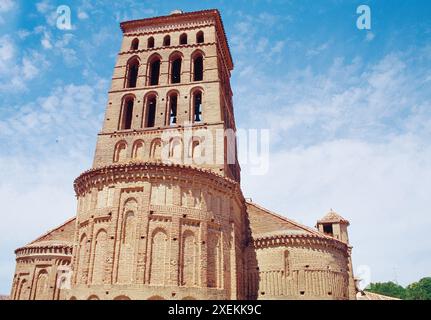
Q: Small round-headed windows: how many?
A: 5